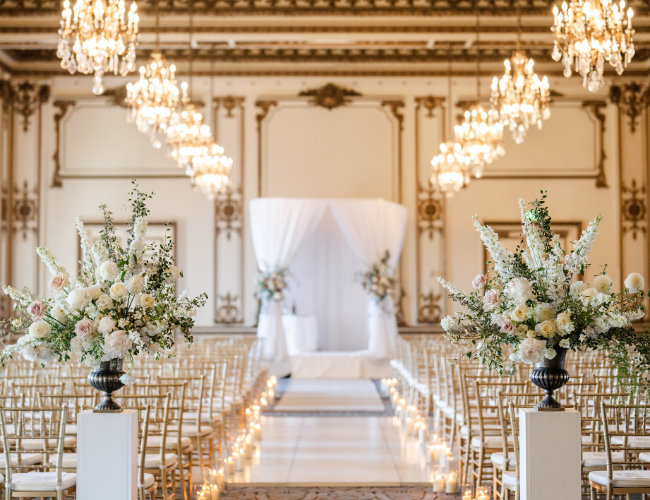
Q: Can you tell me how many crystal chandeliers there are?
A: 8